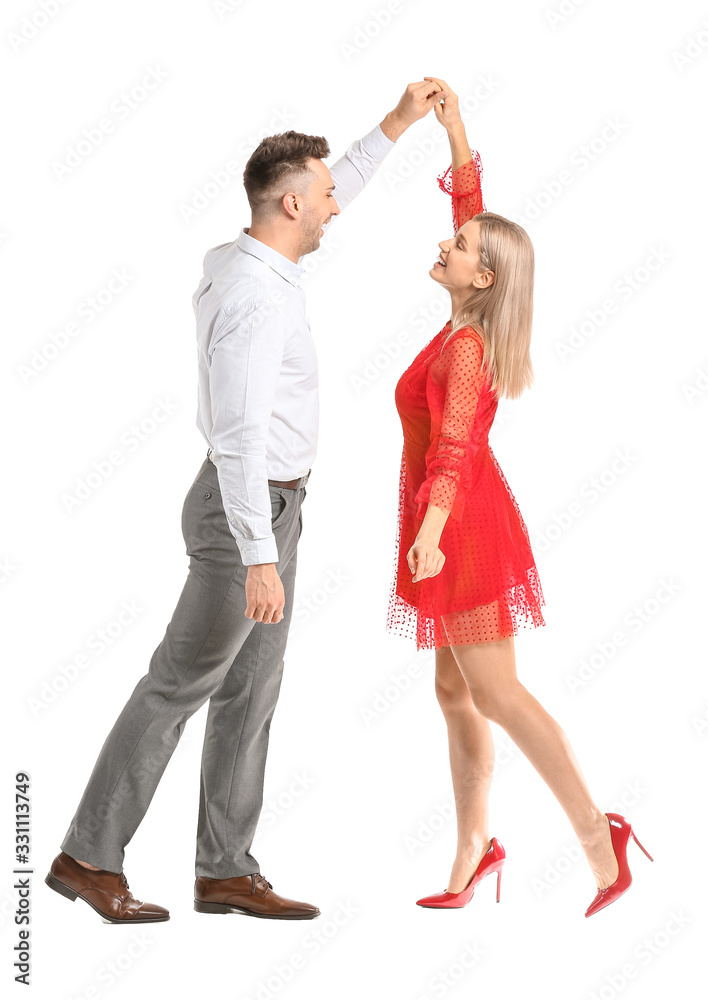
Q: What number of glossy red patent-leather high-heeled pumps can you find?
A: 2